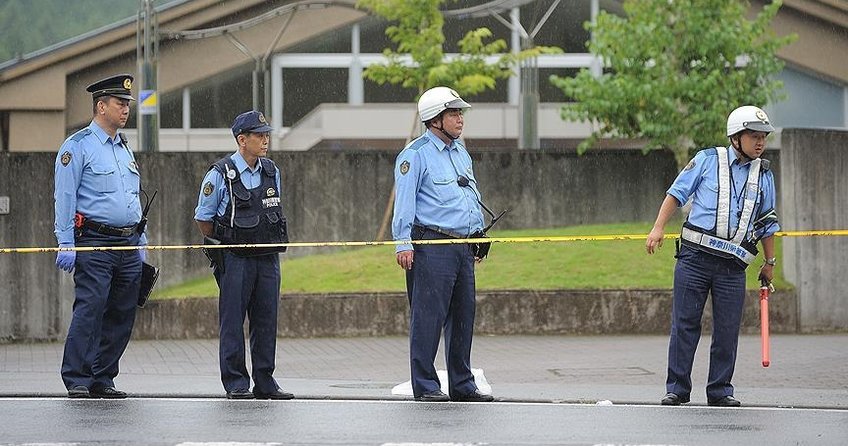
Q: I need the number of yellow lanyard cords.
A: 0